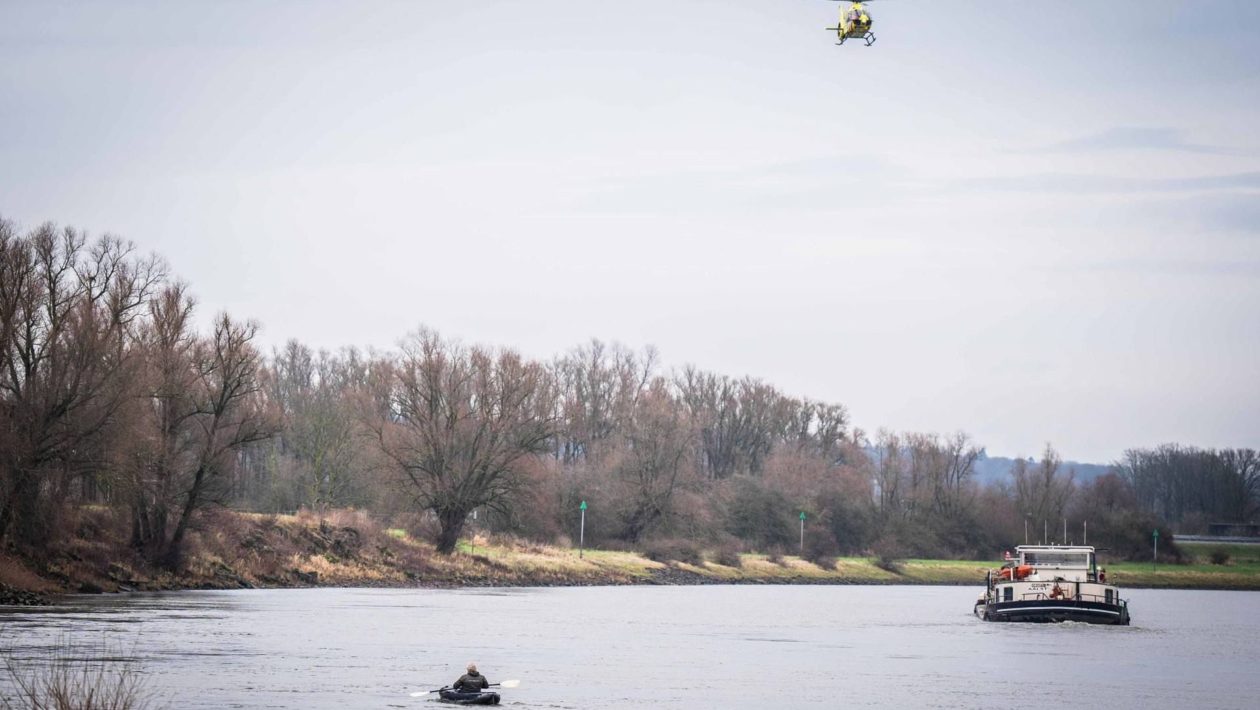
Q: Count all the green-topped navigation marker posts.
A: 3